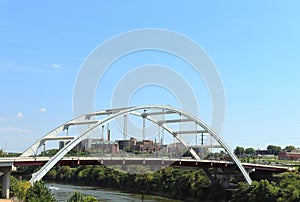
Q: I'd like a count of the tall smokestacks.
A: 2